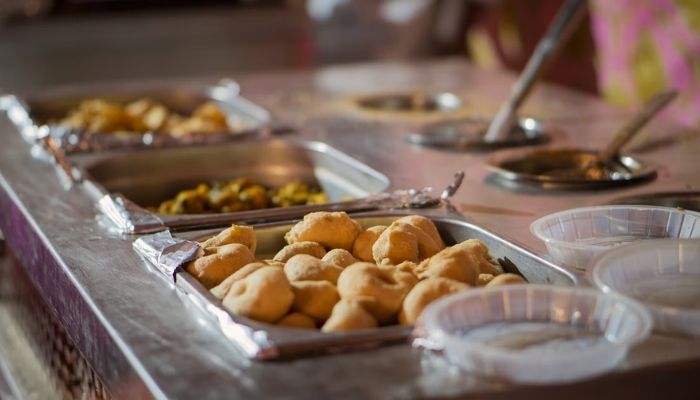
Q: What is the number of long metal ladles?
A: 2